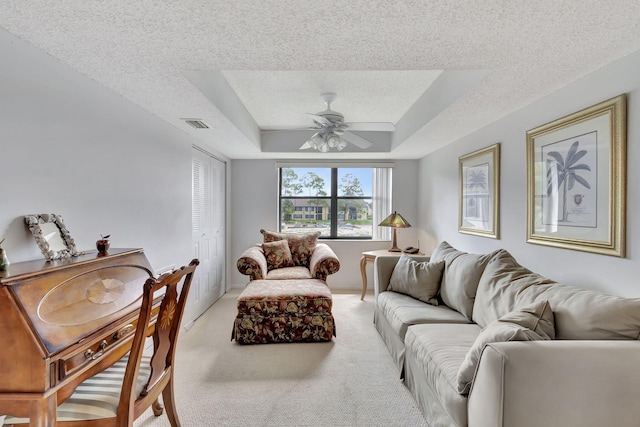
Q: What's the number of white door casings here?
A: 1